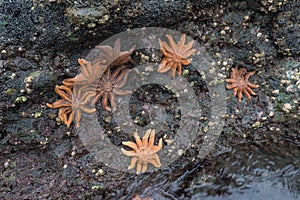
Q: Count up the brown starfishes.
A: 7